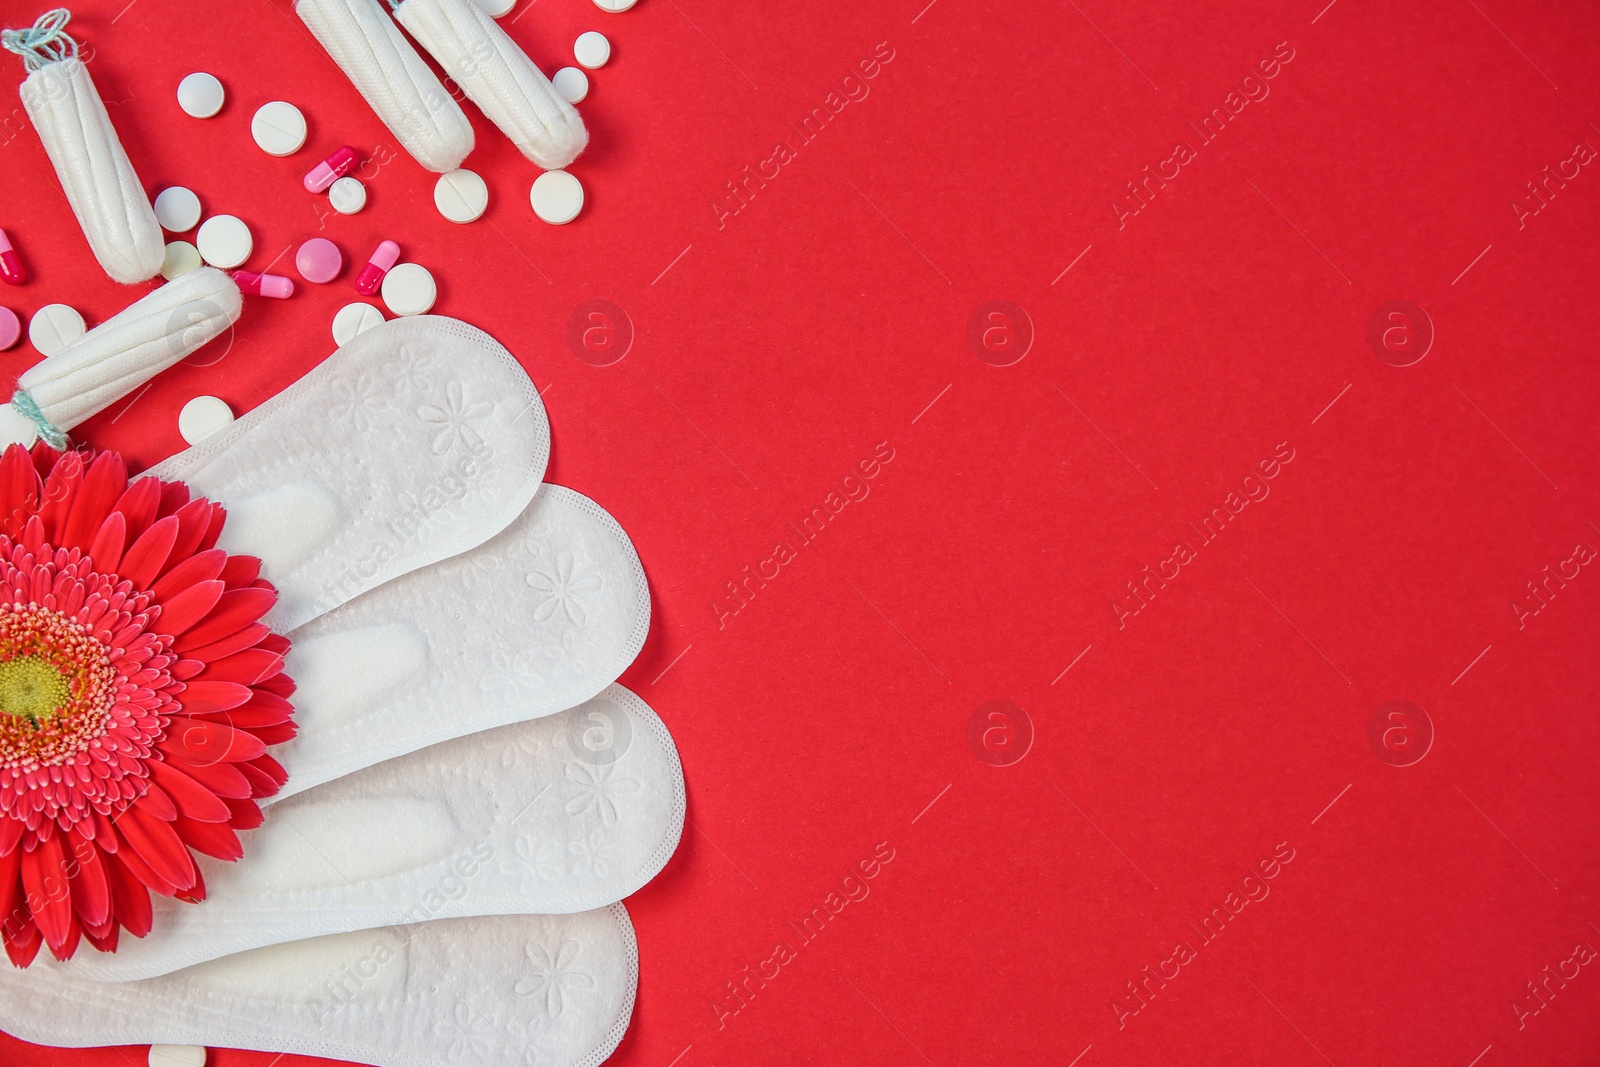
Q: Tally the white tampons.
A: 4